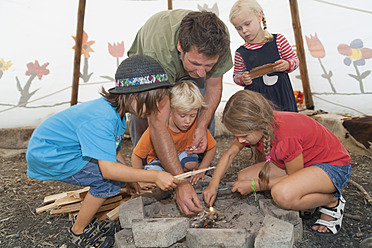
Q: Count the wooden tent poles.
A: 3